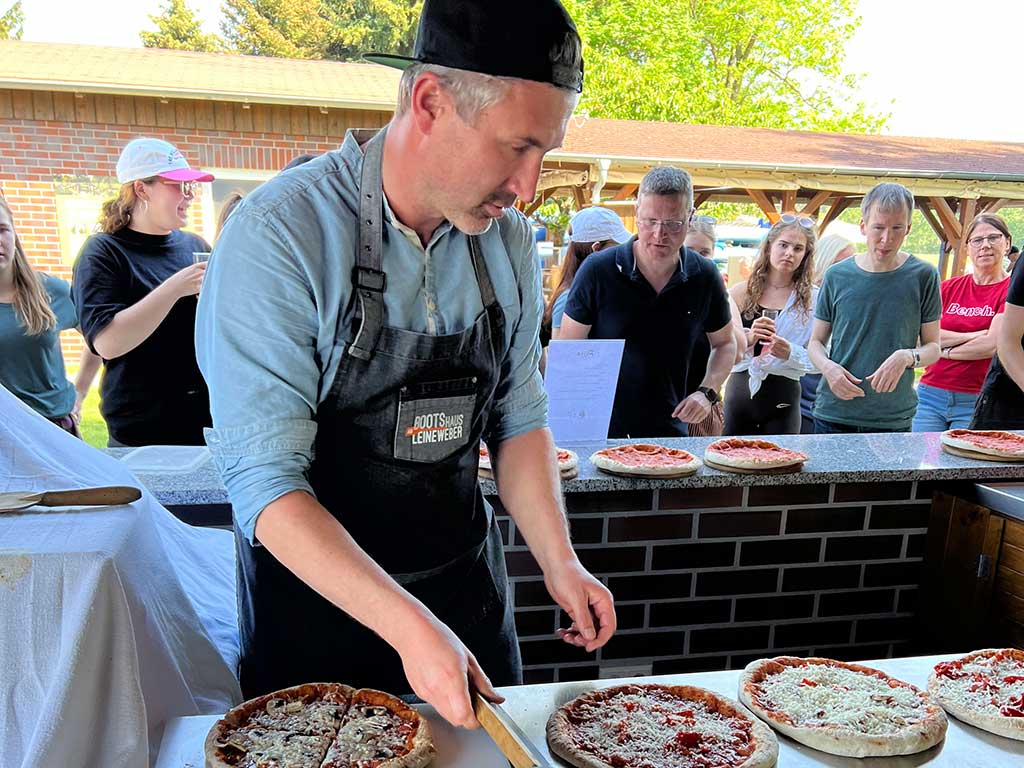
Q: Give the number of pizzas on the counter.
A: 8